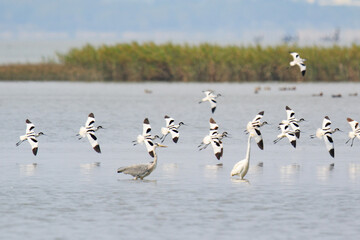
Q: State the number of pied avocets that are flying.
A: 13